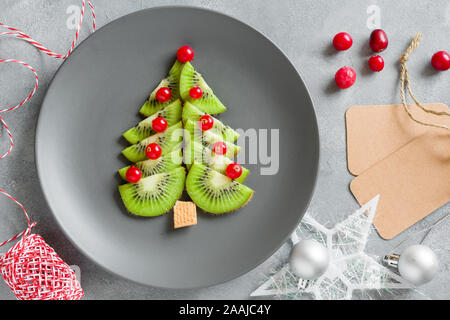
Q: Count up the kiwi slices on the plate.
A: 10